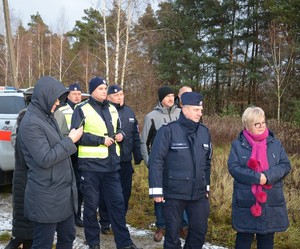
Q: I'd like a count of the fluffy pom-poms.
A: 4